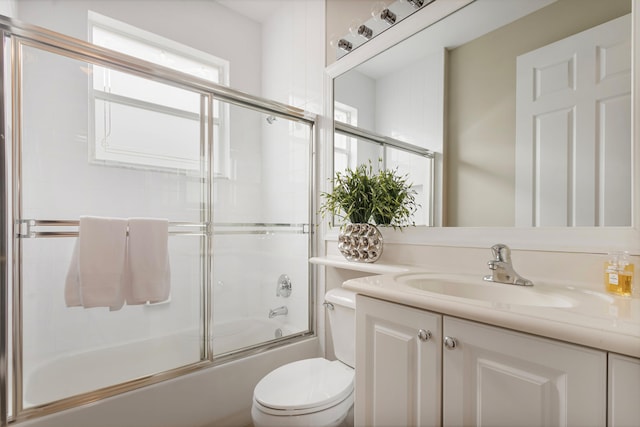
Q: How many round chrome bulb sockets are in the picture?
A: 4